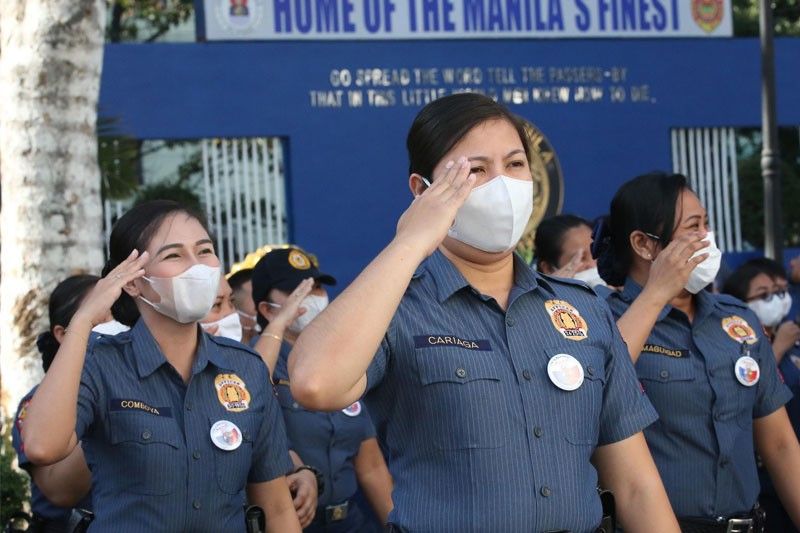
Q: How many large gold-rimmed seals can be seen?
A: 1